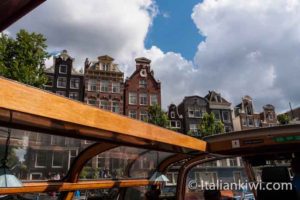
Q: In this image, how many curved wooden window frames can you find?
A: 3